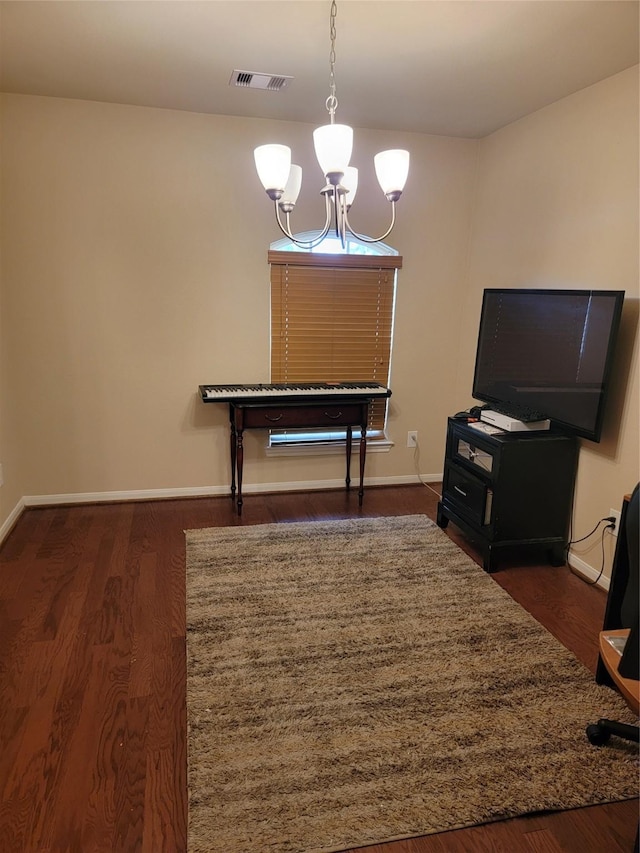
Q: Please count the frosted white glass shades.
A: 5